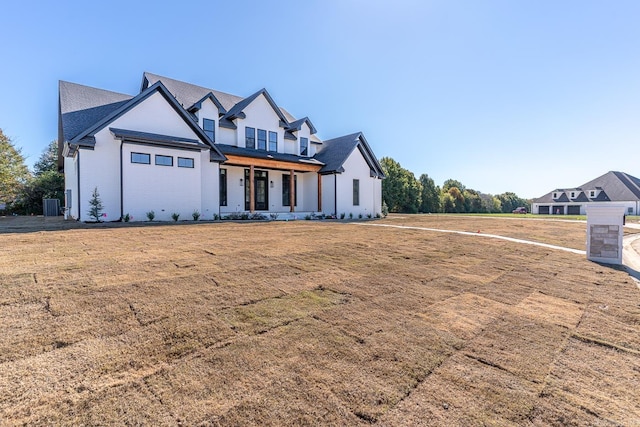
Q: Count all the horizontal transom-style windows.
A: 3